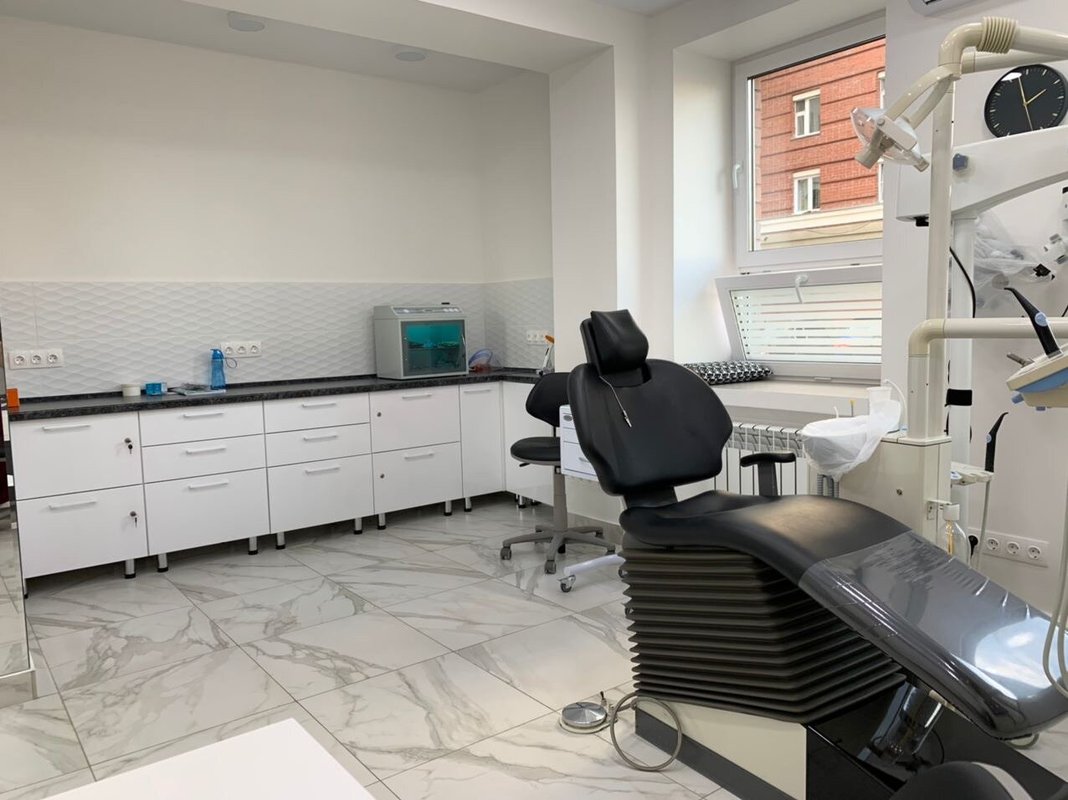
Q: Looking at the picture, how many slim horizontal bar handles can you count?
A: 11